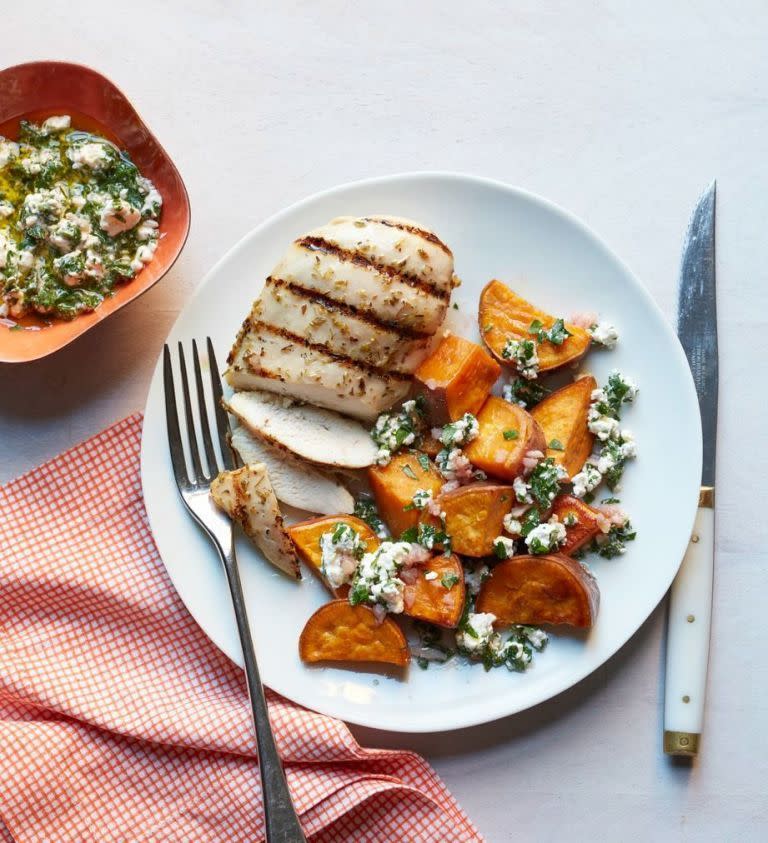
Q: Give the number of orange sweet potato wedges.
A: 11